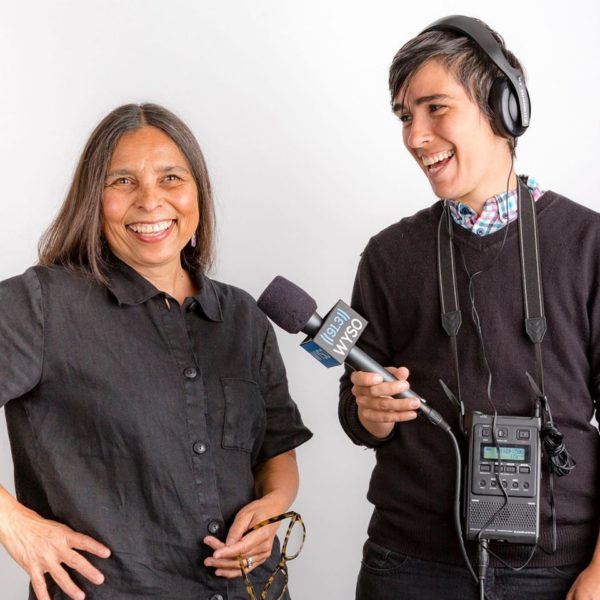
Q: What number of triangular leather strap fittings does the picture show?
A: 2